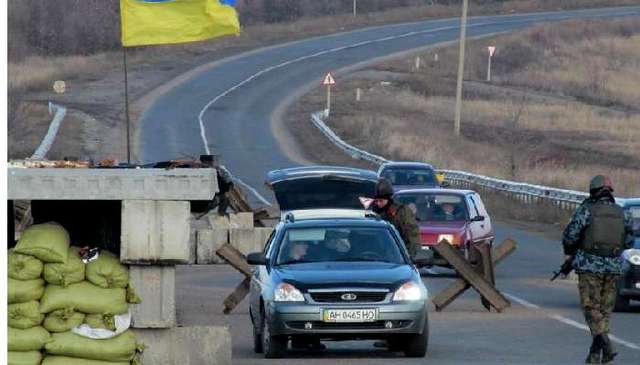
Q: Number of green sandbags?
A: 13